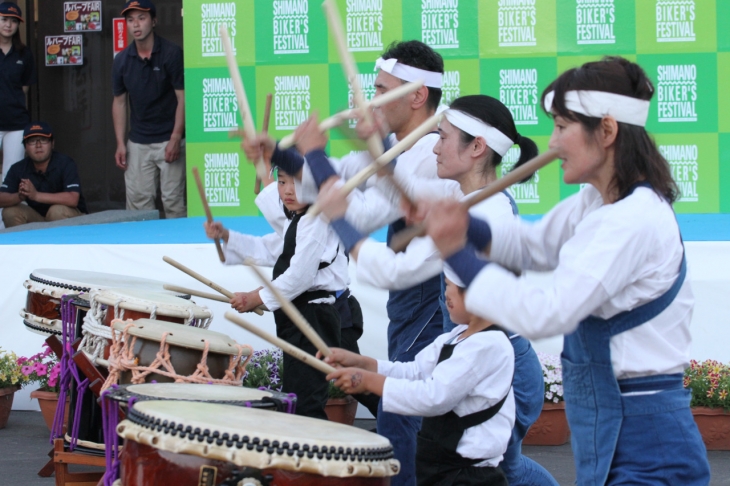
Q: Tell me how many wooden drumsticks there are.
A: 12